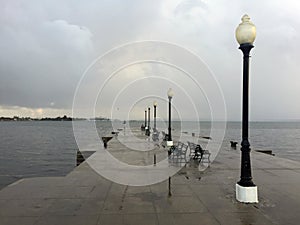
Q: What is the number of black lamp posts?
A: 5